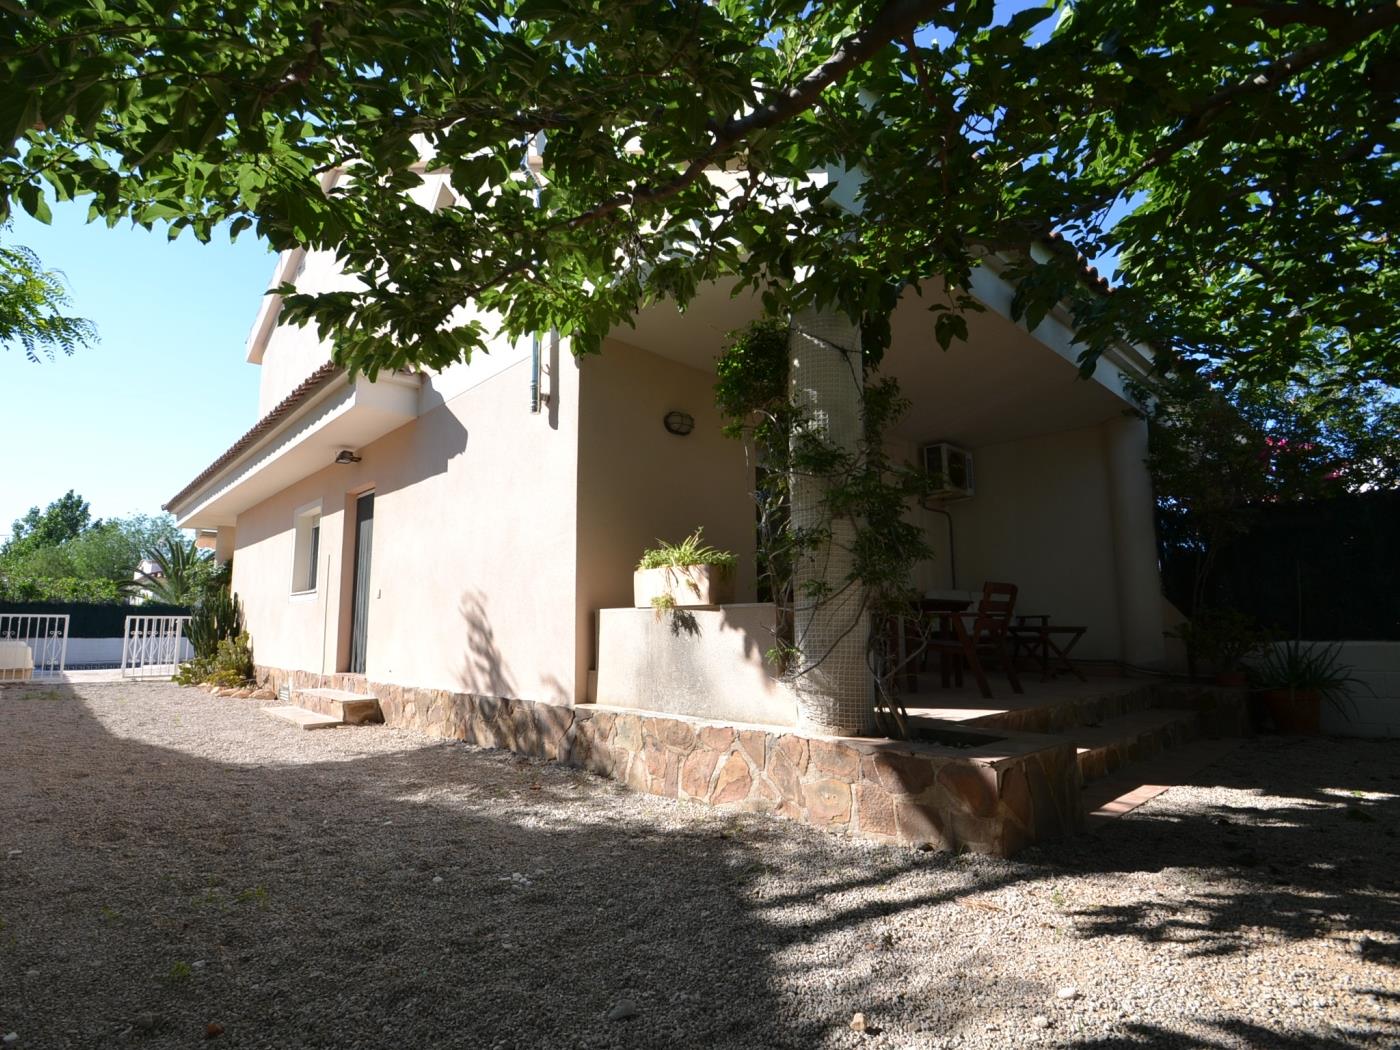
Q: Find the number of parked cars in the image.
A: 0